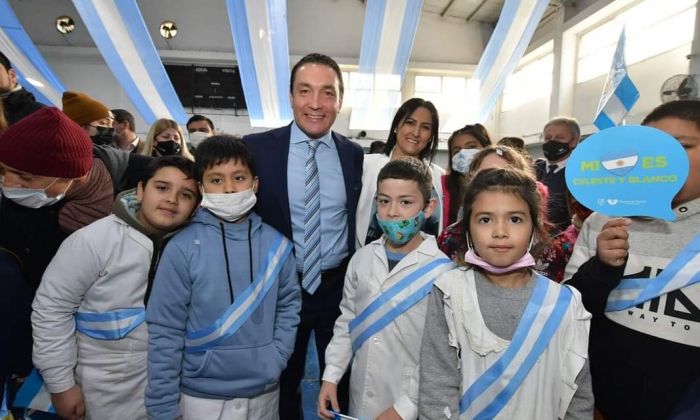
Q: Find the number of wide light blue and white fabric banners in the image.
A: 5